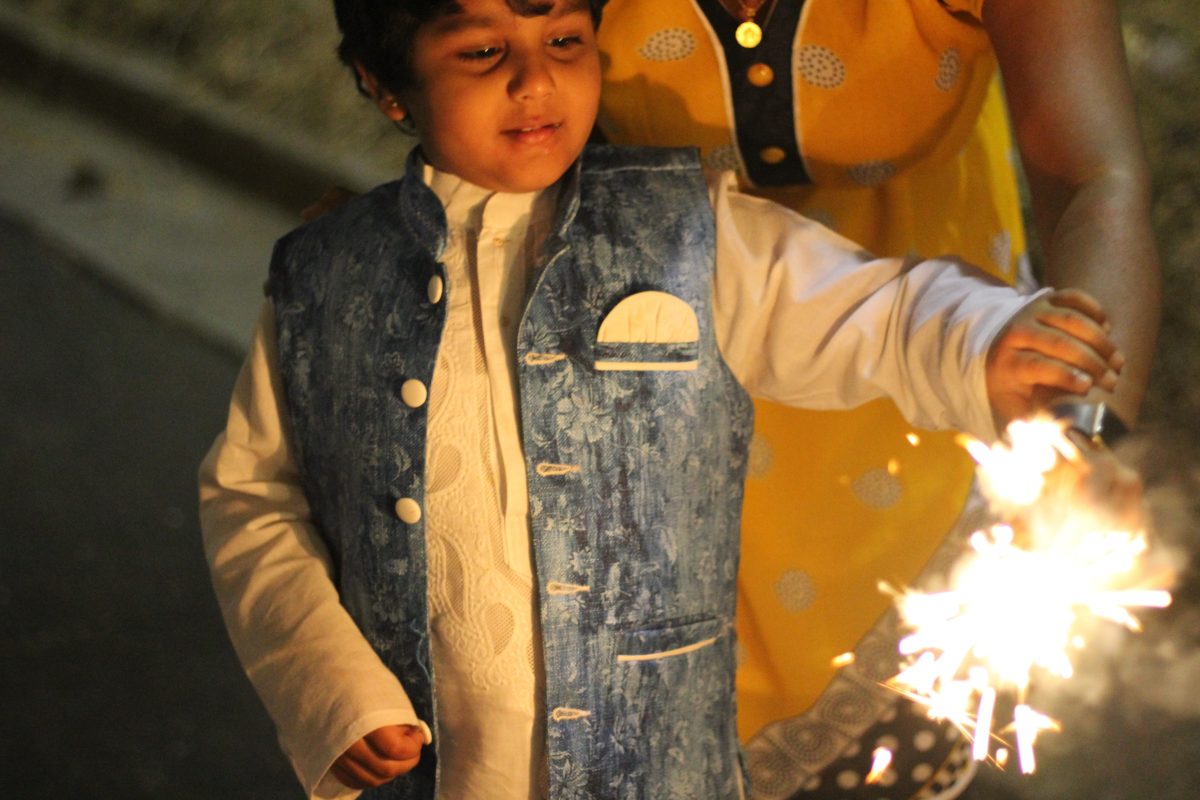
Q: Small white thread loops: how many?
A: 4